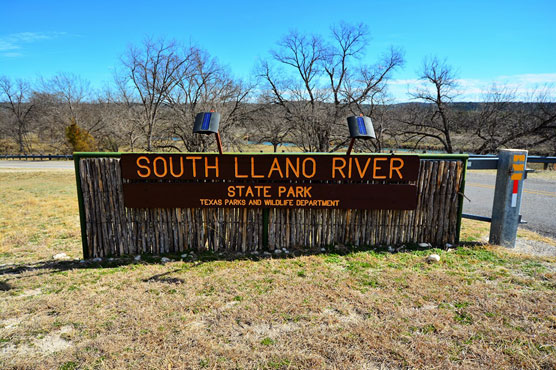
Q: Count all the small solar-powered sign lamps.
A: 2